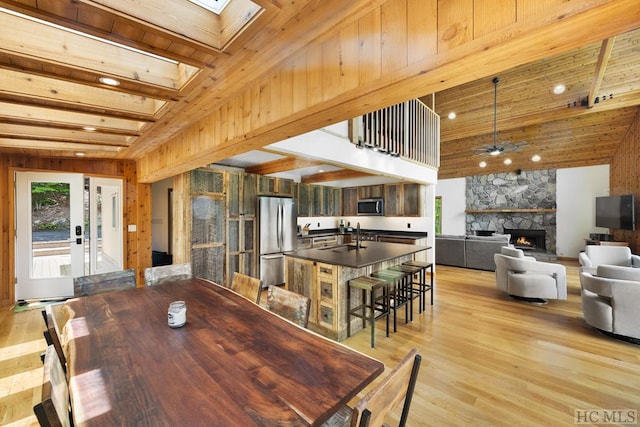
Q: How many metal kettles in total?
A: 0